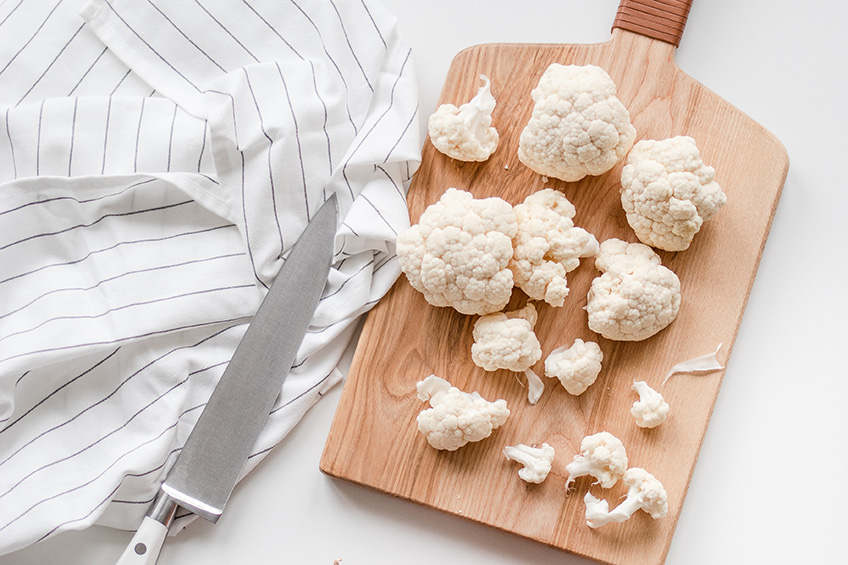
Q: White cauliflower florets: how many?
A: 13